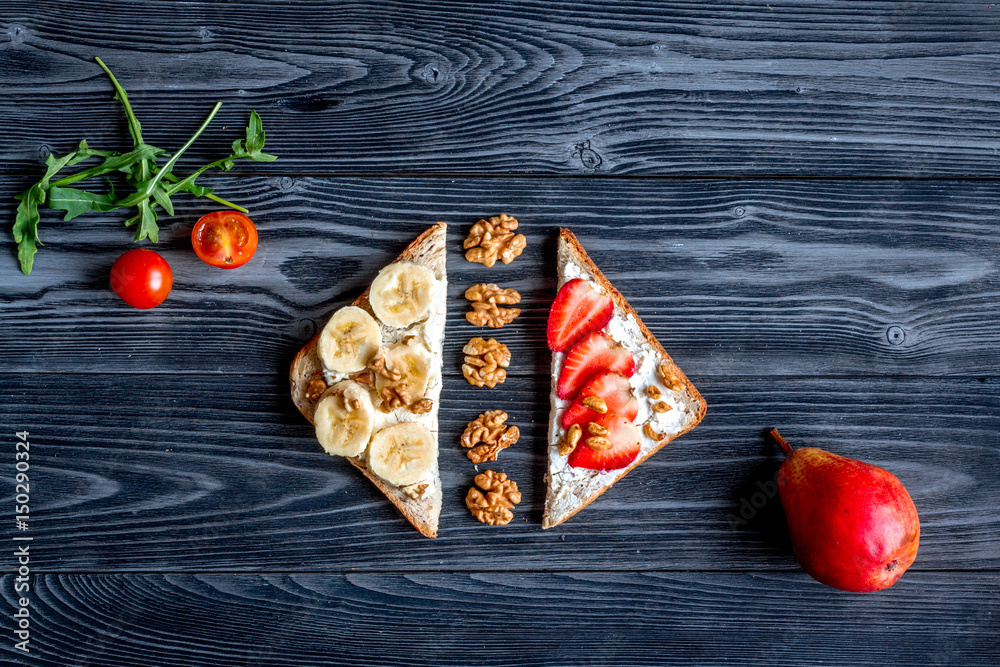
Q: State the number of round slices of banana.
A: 5